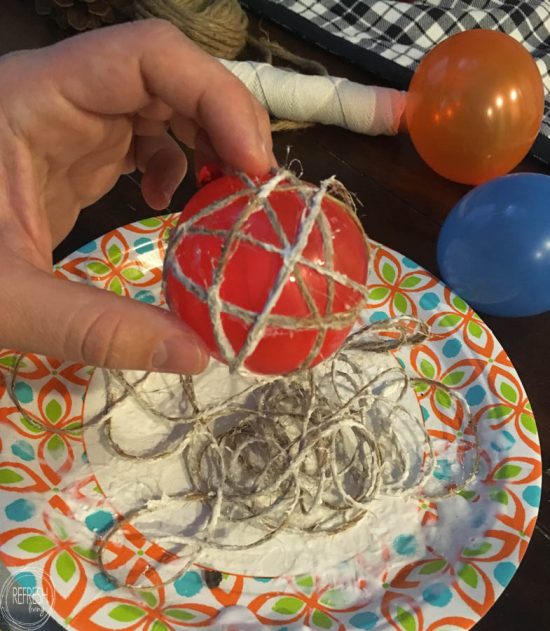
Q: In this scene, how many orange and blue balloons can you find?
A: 2